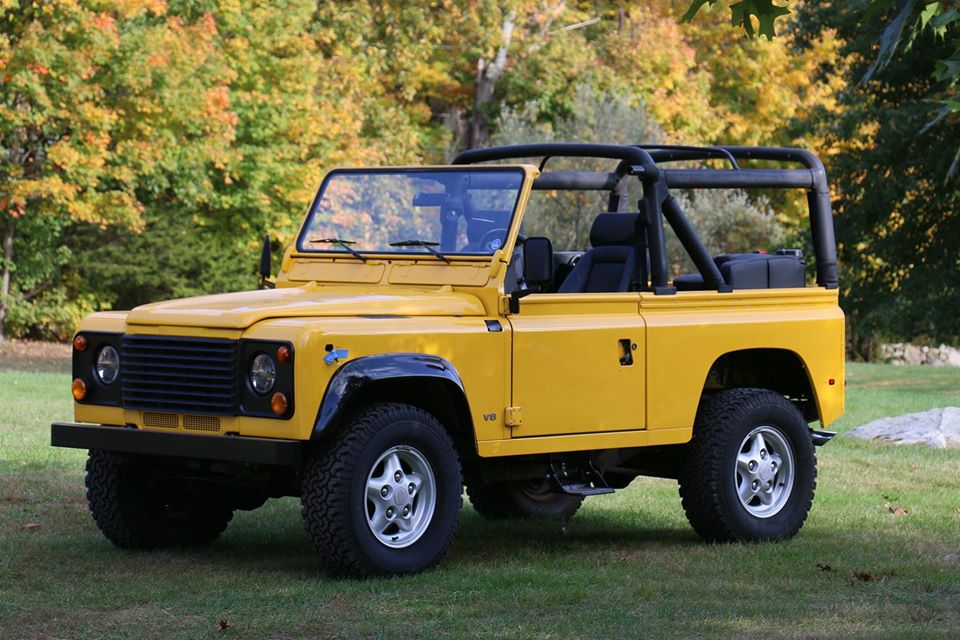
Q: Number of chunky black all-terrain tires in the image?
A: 4